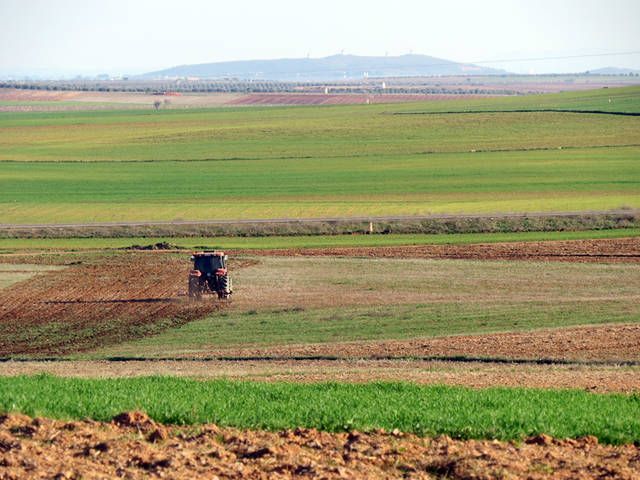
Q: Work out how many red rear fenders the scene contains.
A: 2